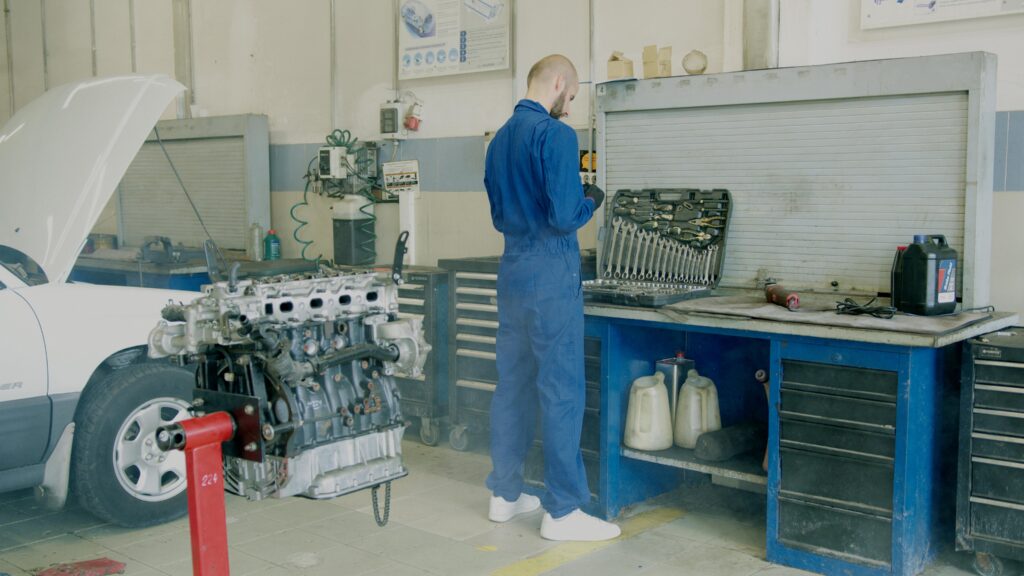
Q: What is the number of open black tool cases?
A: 1